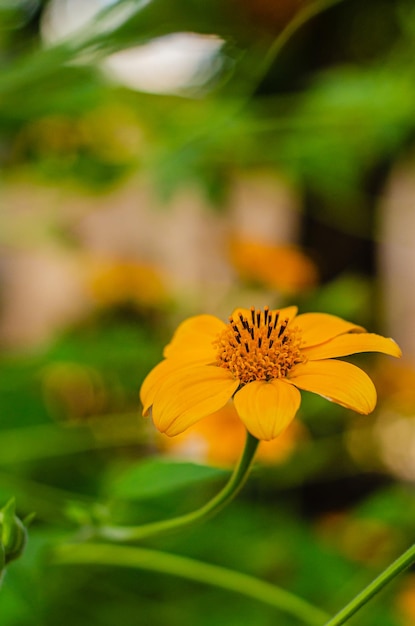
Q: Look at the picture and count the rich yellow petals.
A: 8